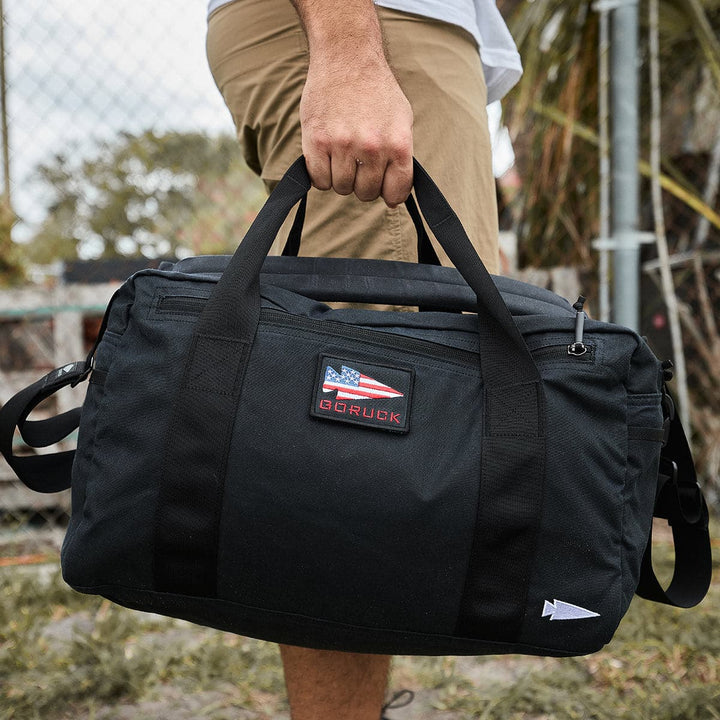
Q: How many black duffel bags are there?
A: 1